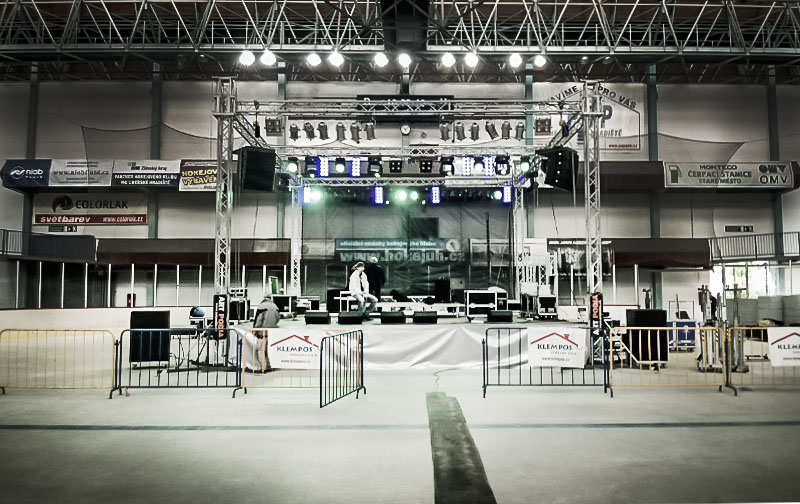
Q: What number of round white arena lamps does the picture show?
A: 10